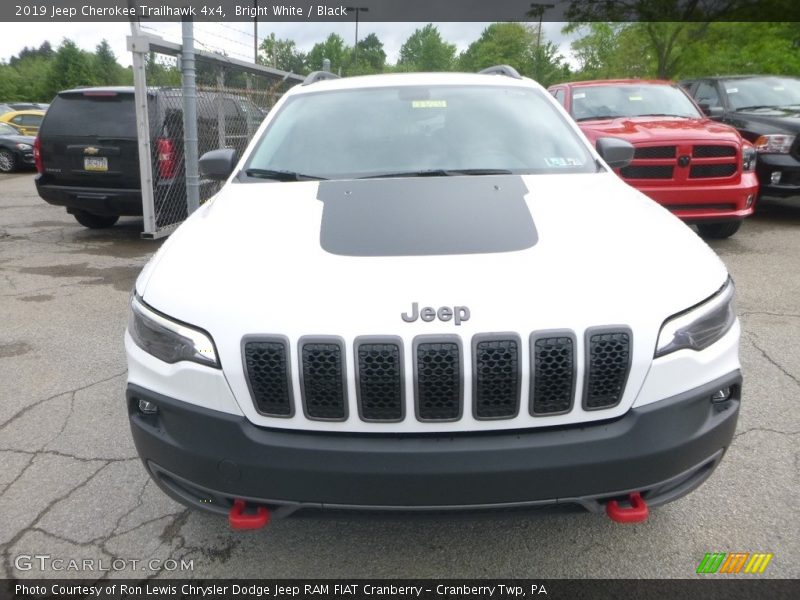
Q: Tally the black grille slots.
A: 7